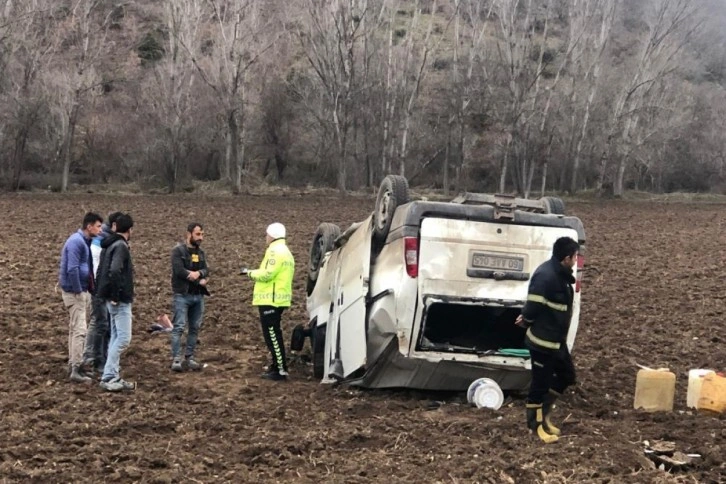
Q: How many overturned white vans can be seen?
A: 1